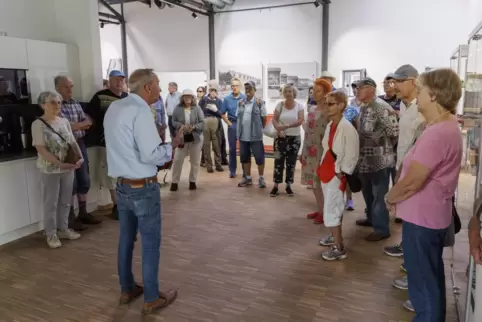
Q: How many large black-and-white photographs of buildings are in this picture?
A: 2